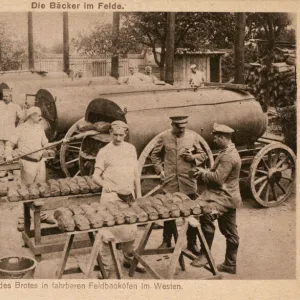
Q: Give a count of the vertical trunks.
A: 5